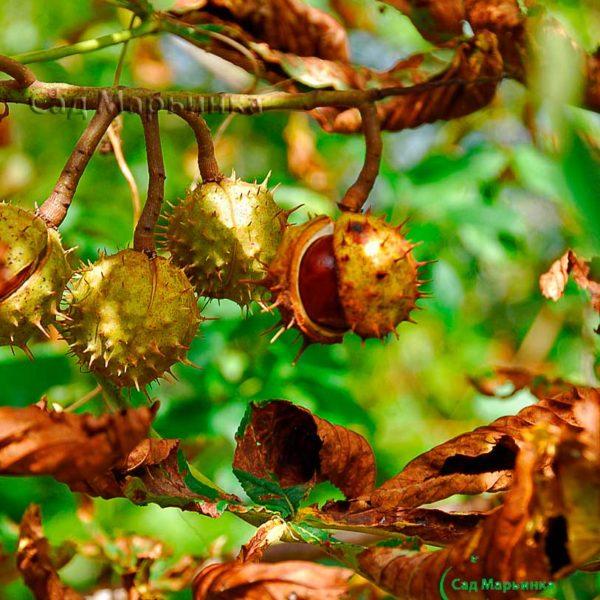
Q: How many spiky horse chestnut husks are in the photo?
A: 4